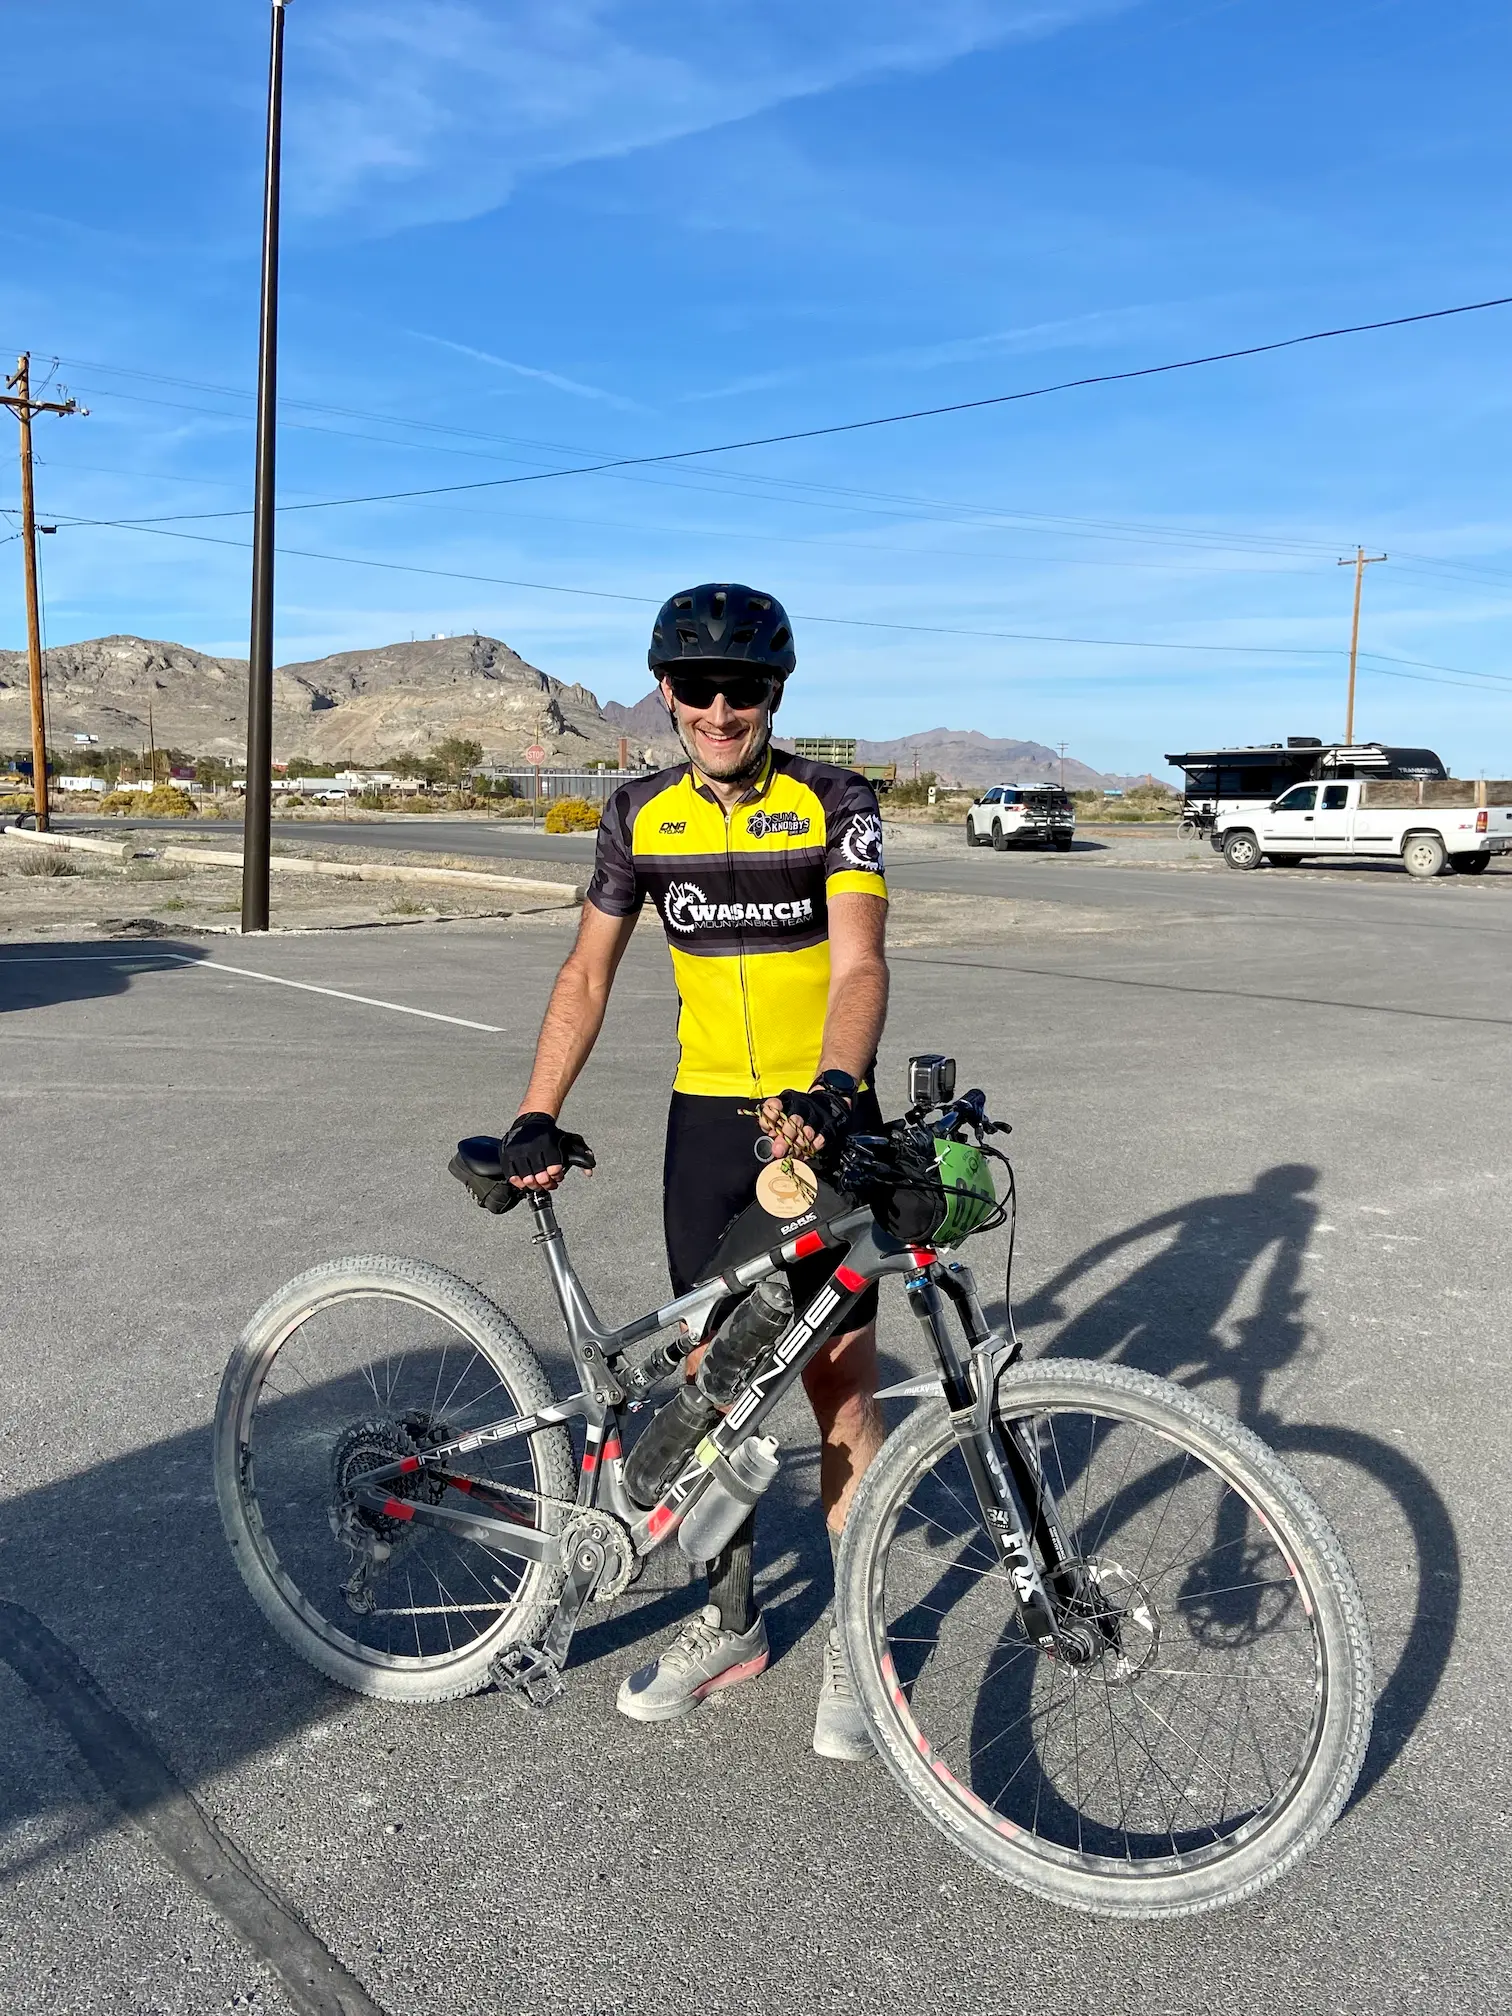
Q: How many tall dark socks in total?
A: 2